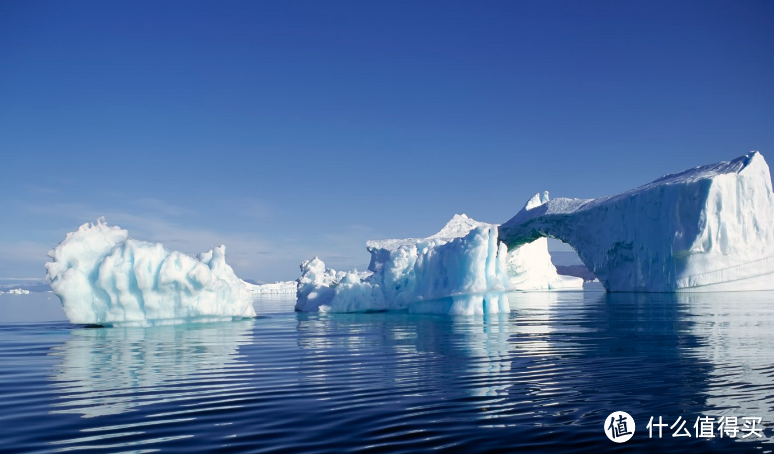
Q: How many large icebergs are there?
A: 3